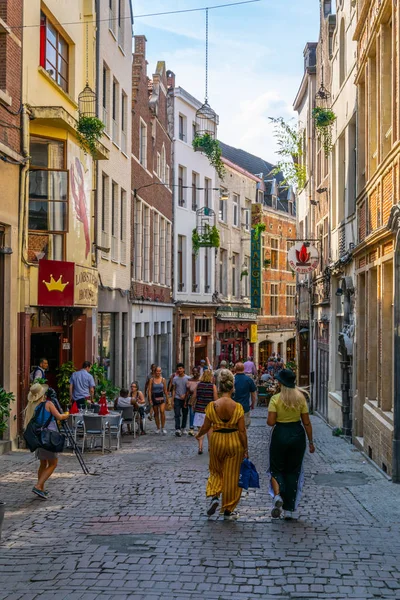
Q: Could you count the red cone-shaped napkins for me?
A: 3